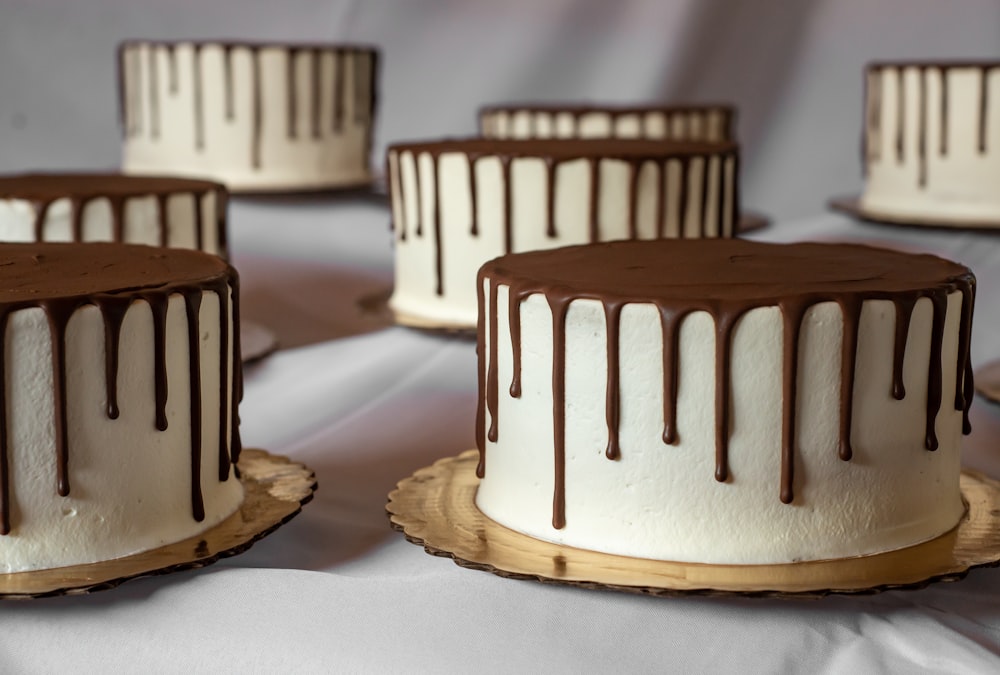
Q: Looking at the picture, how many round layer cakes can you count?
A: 7